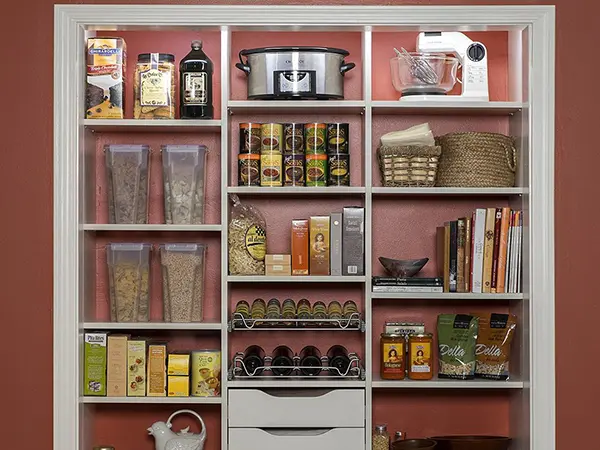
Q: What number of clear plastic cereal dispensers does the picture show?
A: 4